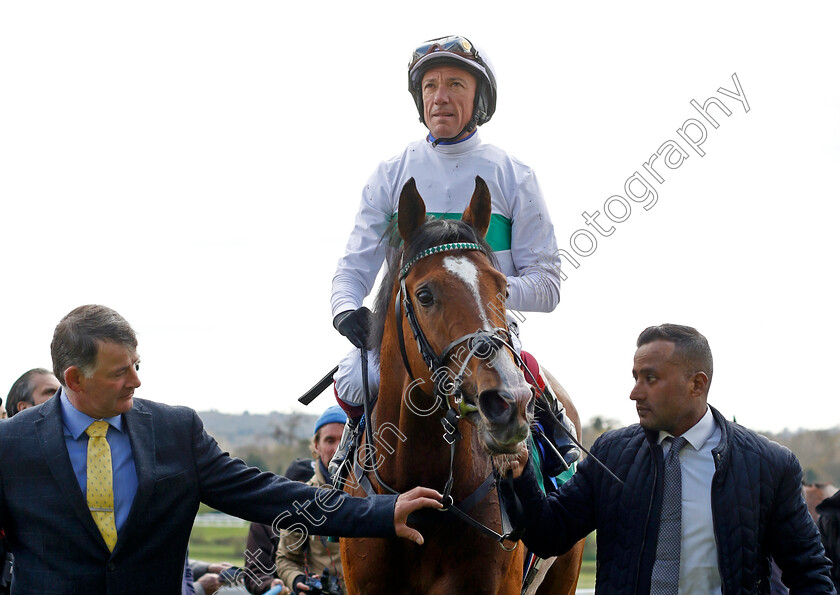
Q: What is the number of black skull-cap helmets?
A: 1